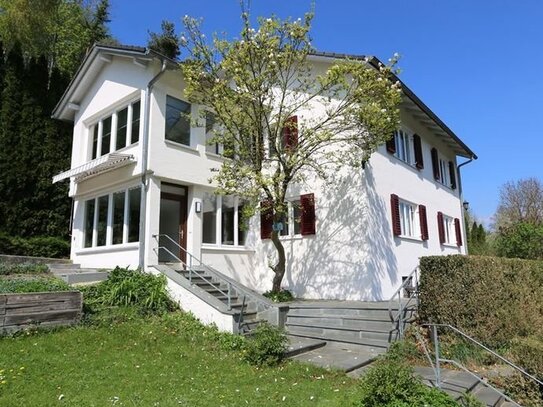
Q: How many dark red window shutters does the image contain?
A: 11